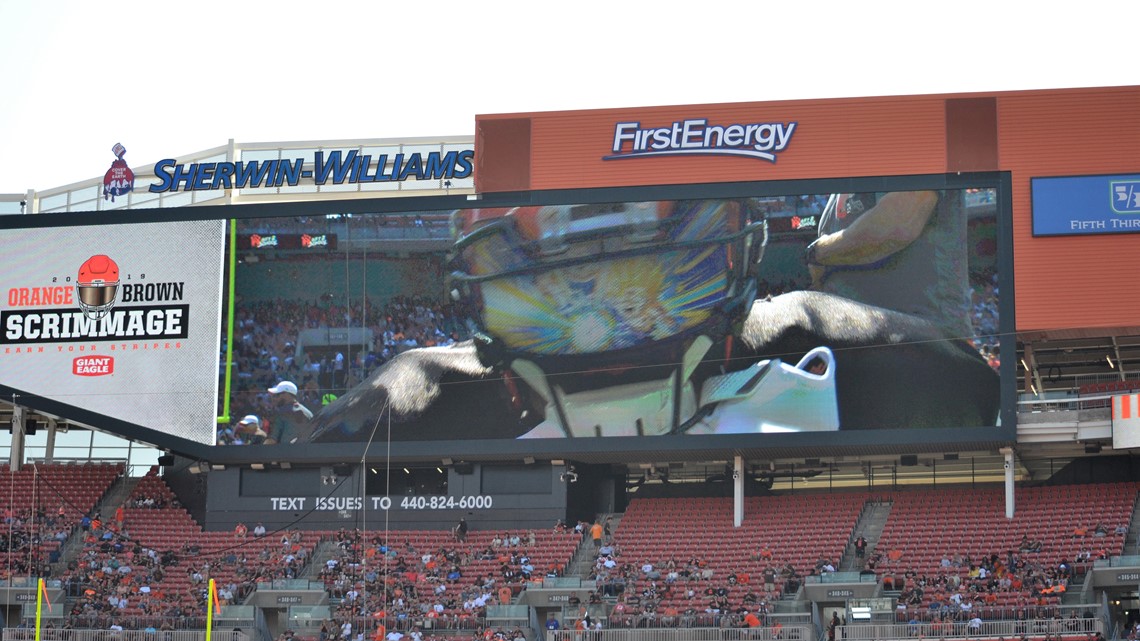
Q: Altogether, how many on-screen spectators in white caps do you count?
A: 2